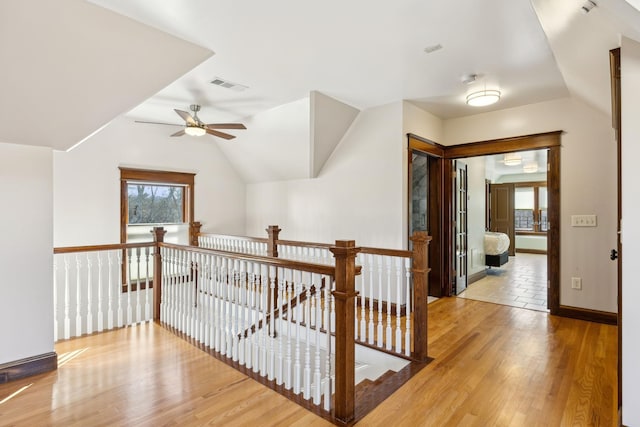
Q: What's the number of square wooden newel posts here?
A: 5